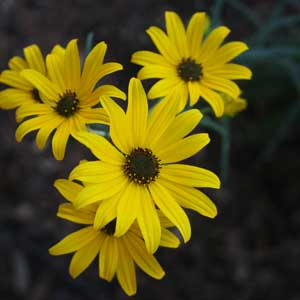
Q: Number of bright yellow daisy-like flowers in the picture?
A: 5